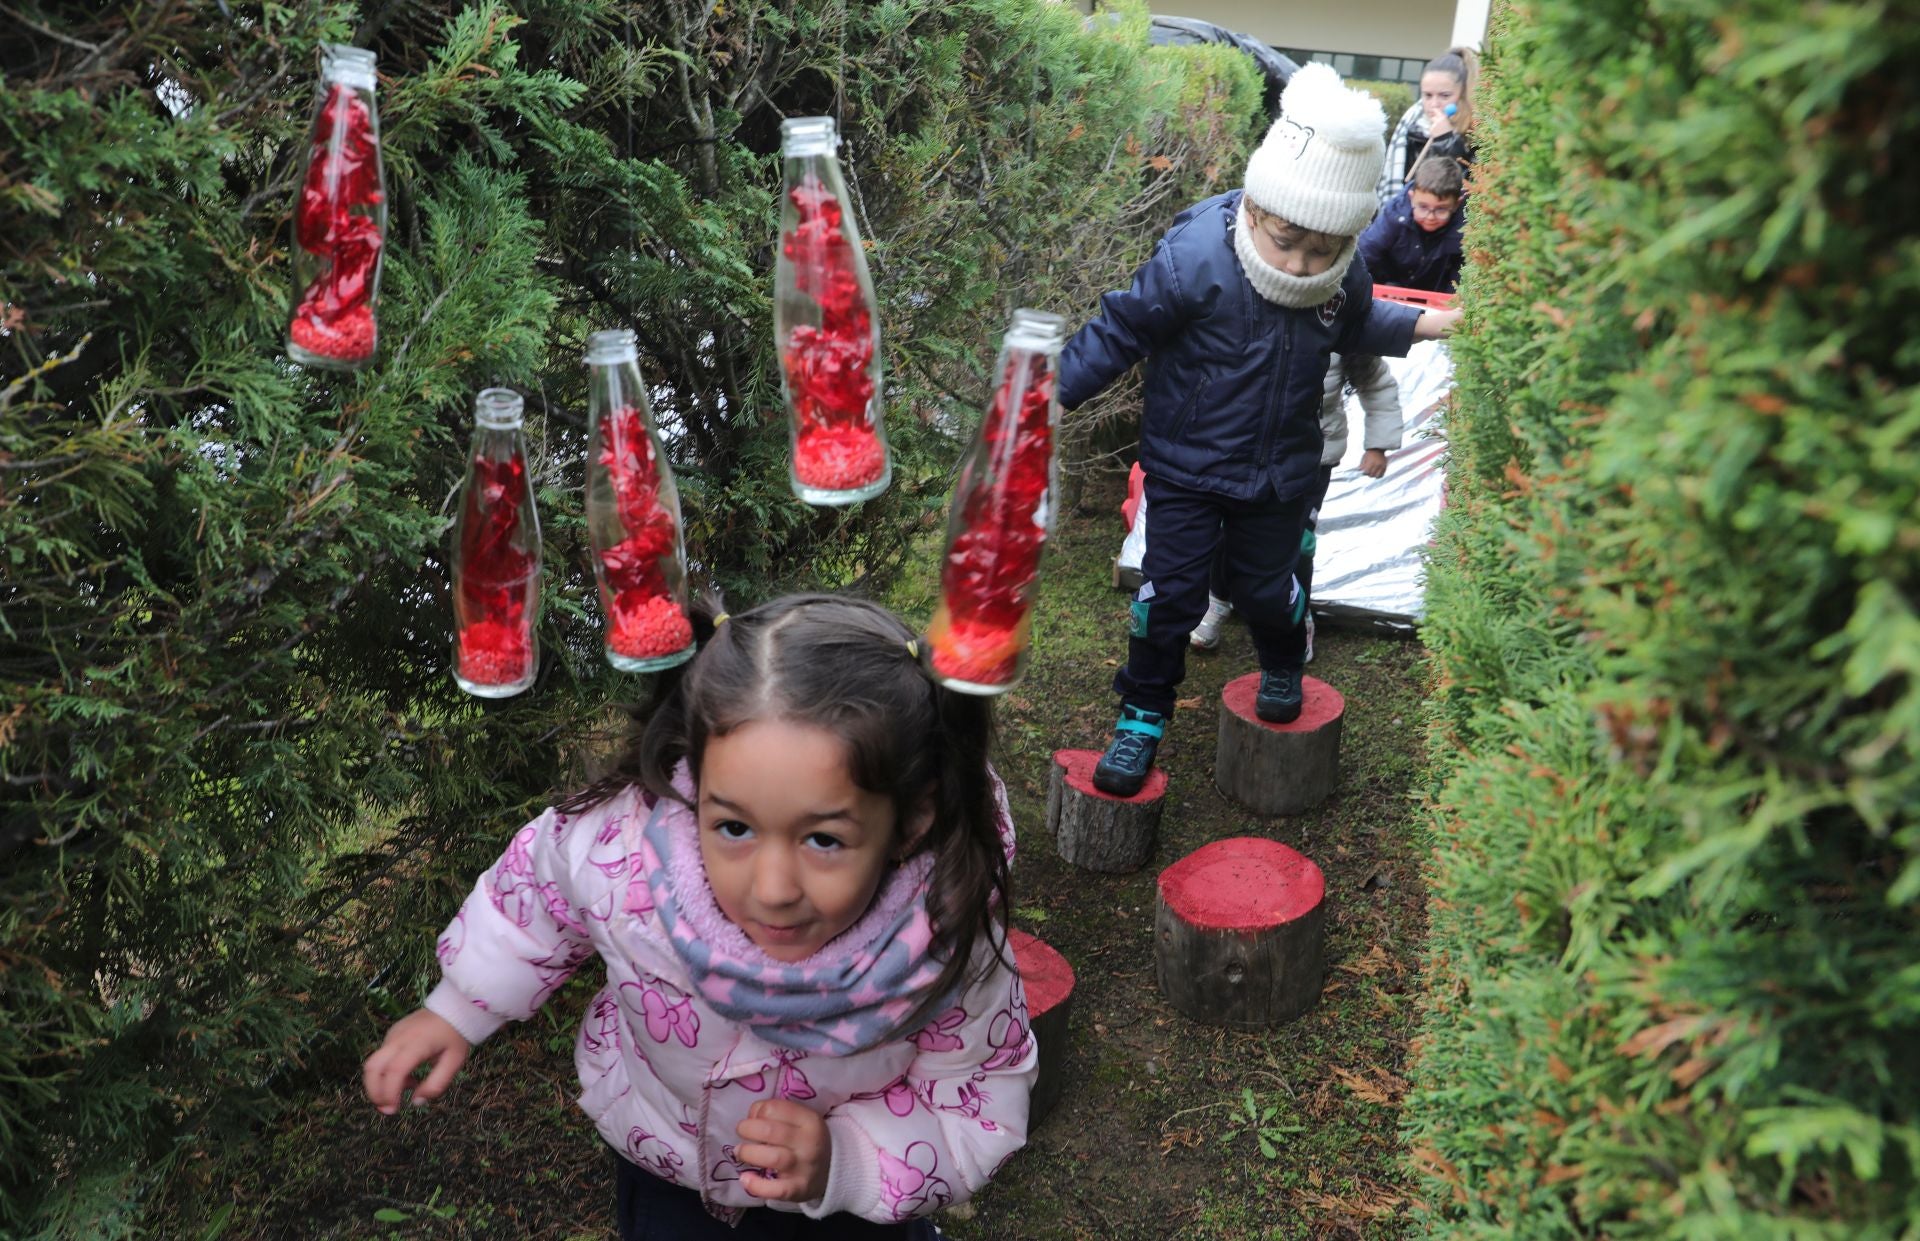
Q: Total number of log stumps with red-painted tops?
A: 4